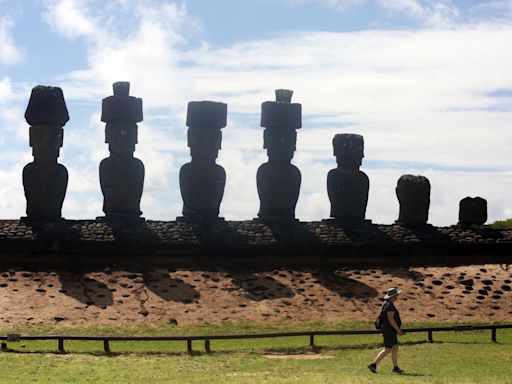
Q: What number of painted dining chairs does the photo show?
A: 0